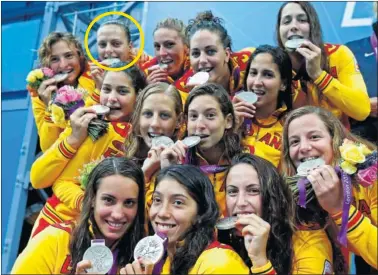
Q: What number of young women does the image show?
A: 13